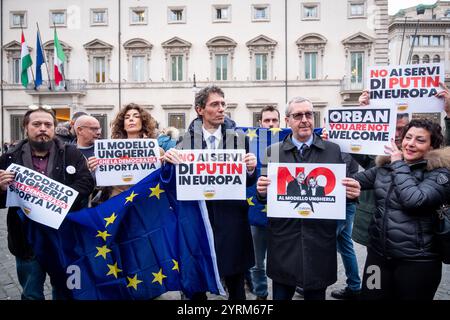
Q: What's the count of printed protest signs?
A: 6